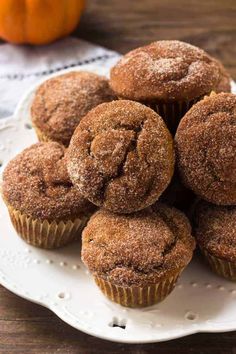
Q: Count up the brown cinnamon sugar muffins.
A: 7